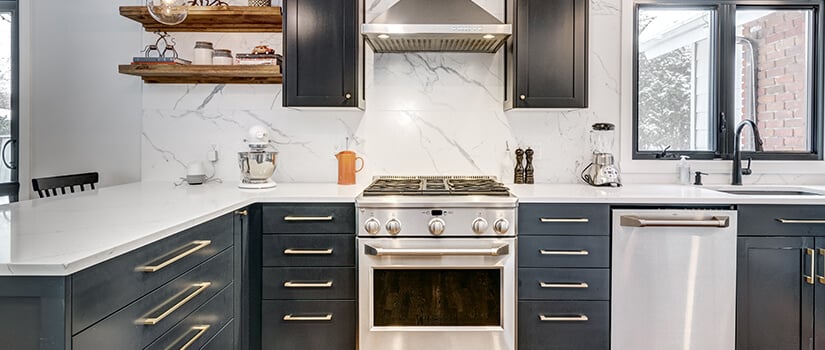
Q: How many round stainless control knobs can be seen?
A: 5